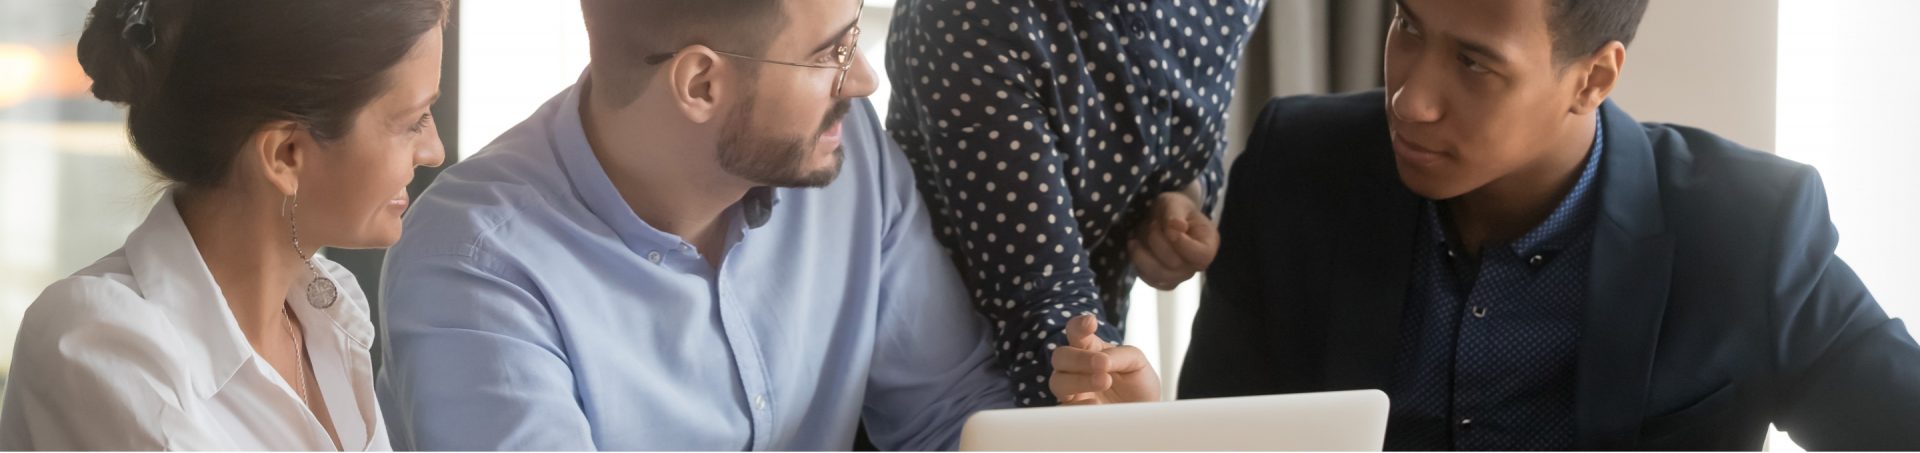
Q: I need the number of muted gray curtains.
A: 1